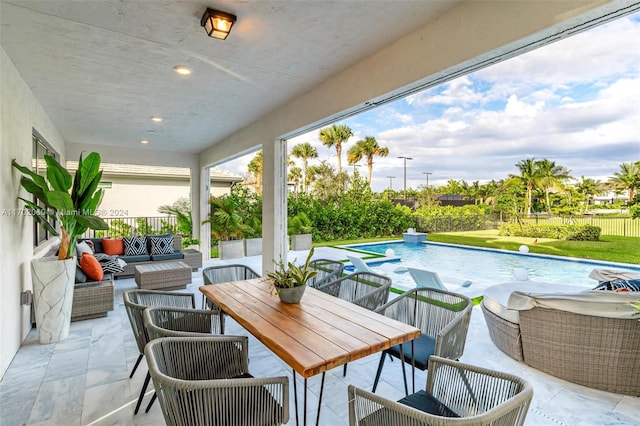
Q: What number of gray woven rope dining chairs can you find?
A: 8